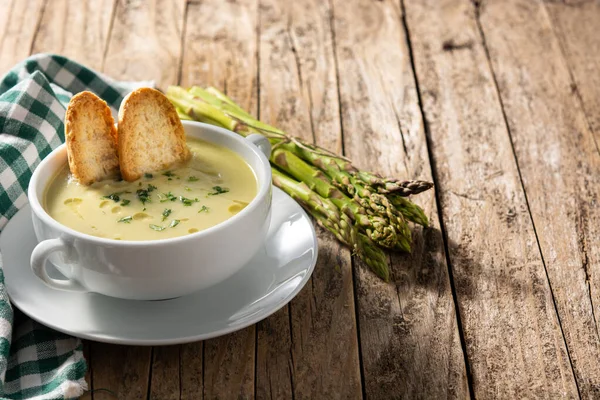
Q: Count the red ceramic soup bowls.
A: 0